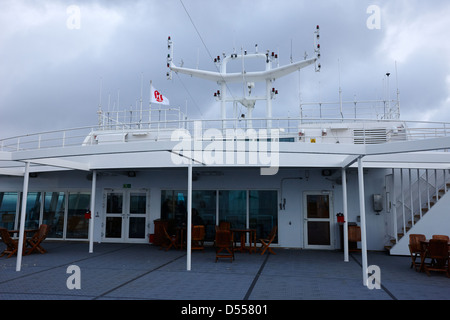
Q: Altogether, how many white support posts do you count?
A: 5